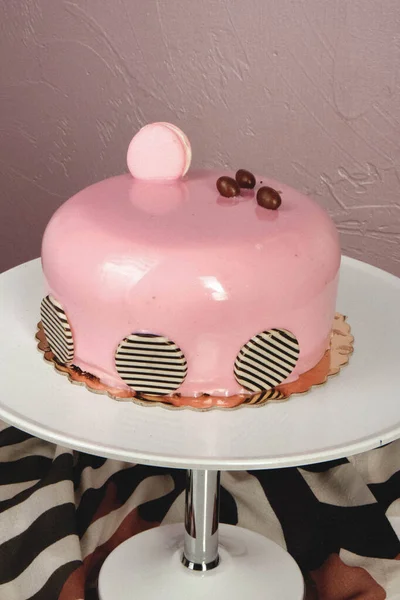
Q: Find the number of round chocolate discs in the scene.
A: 3